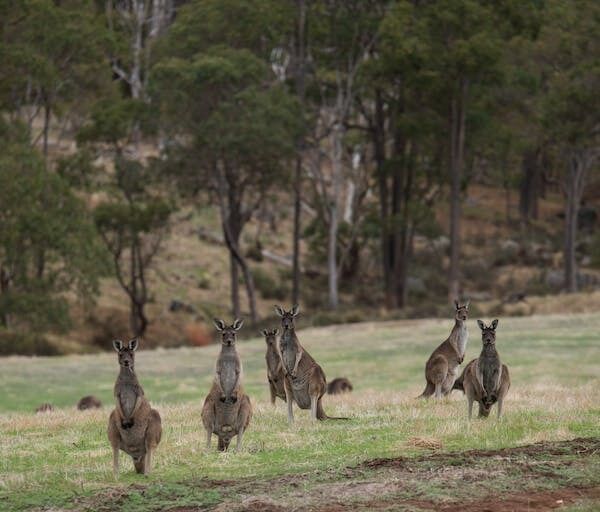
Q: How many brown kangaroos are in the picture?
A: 6